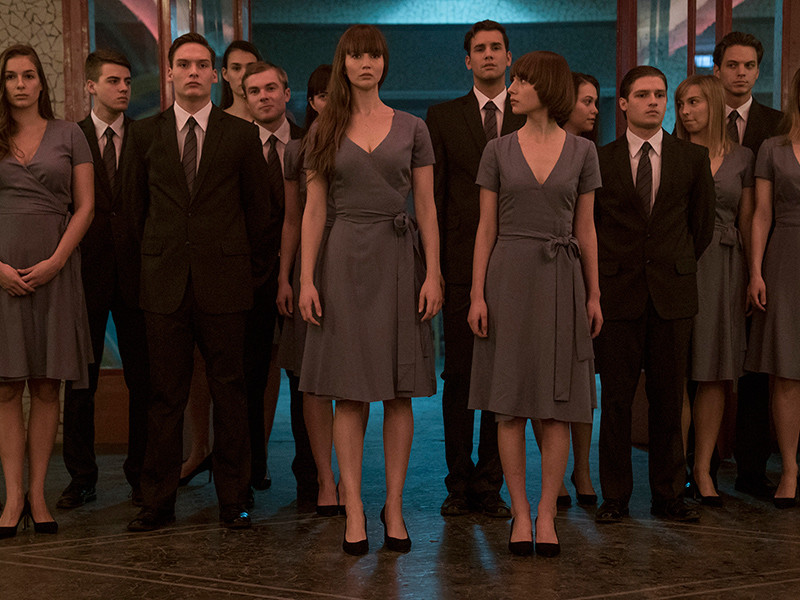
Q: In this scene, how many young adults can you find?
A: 14